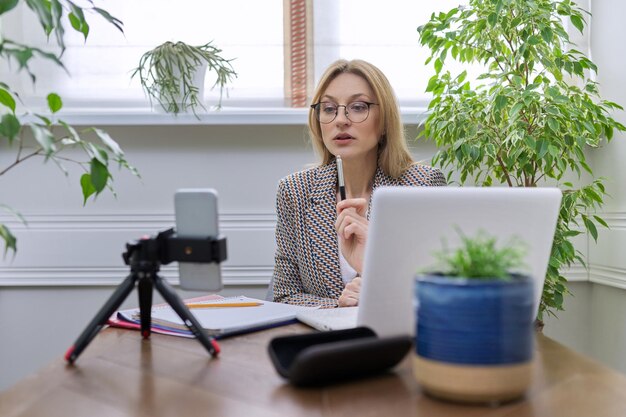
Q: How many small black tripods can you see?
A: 1